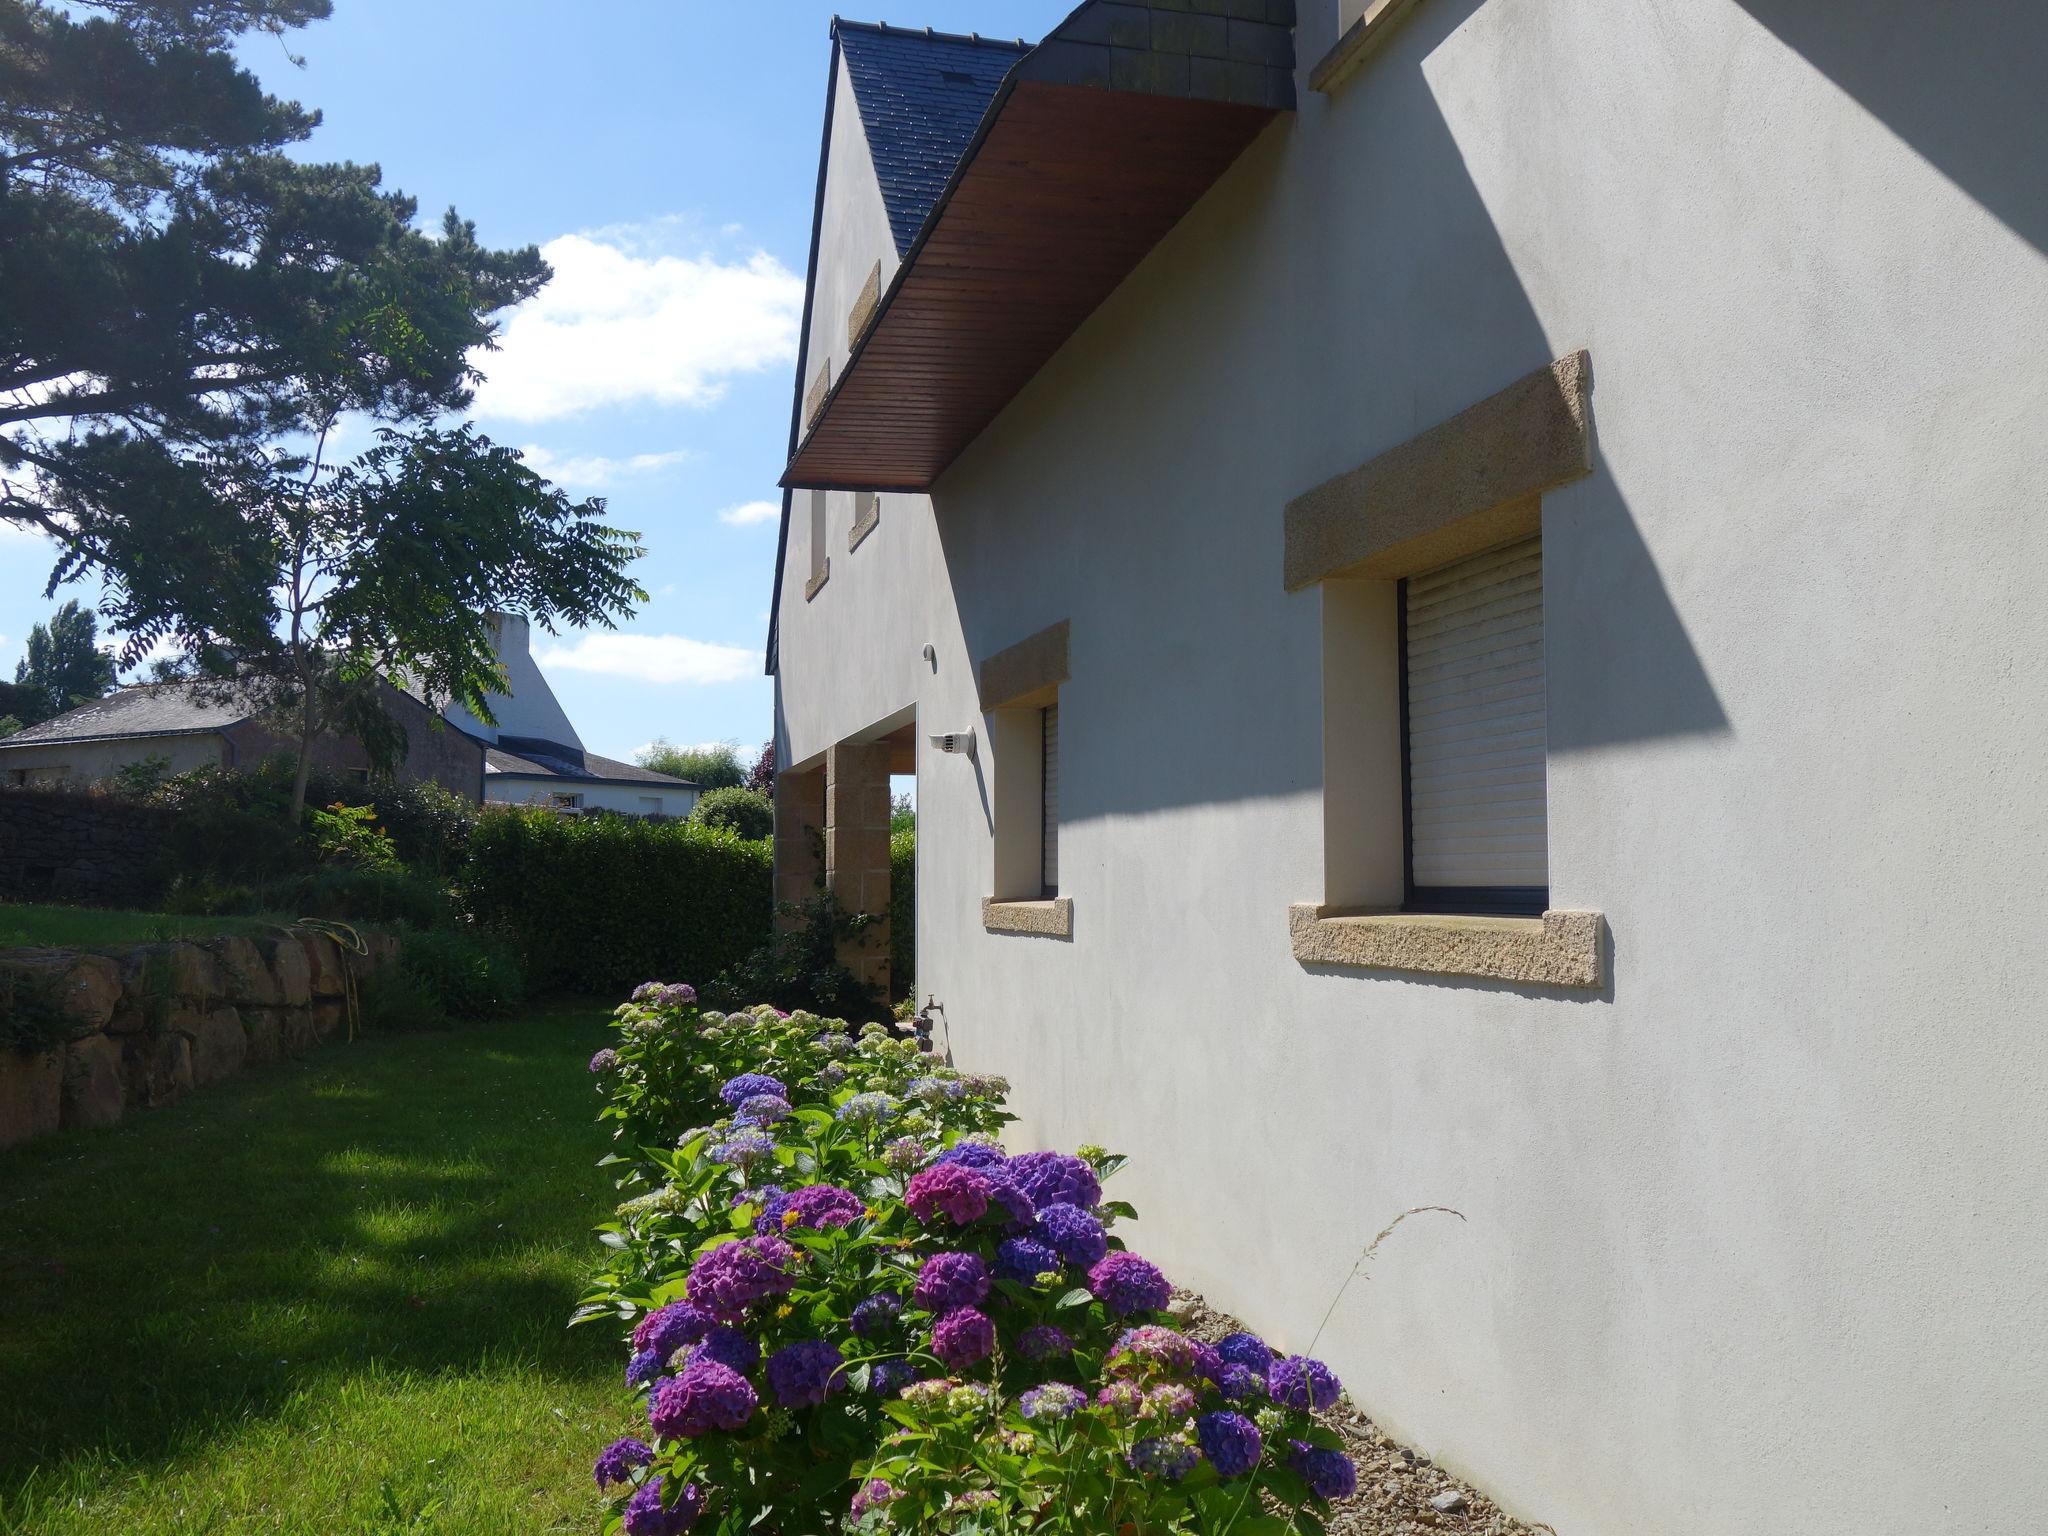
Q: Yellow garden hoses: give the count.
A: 1